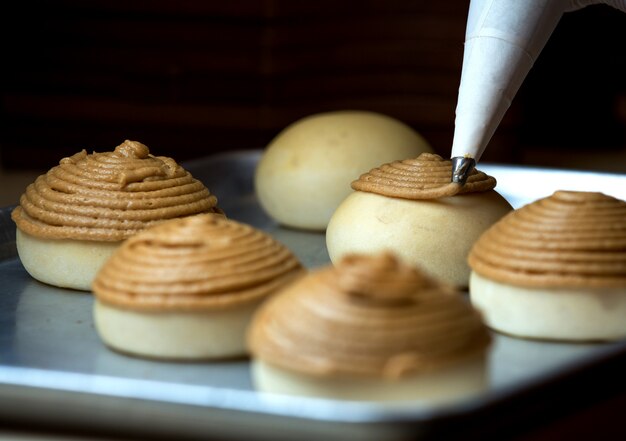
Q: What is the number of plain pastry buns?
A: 1